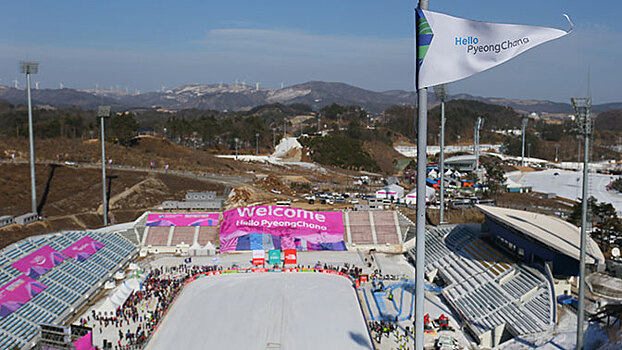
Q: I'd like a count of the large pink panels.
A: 5